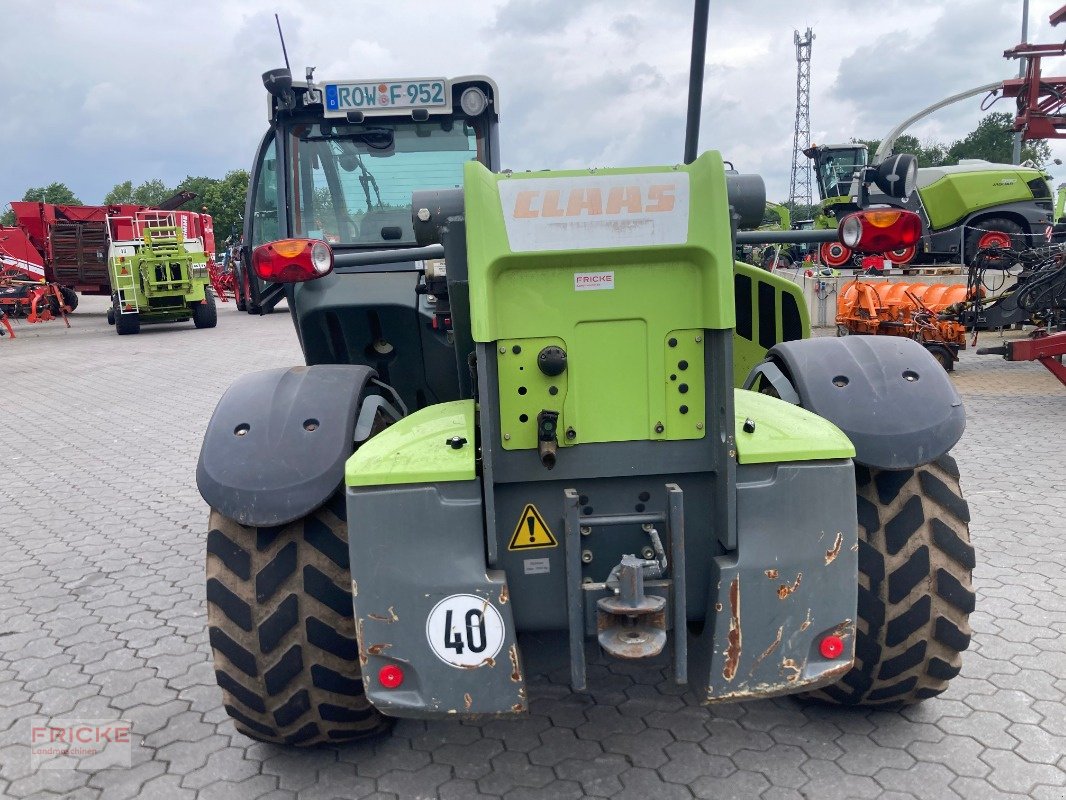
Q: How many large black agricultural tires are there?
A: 2